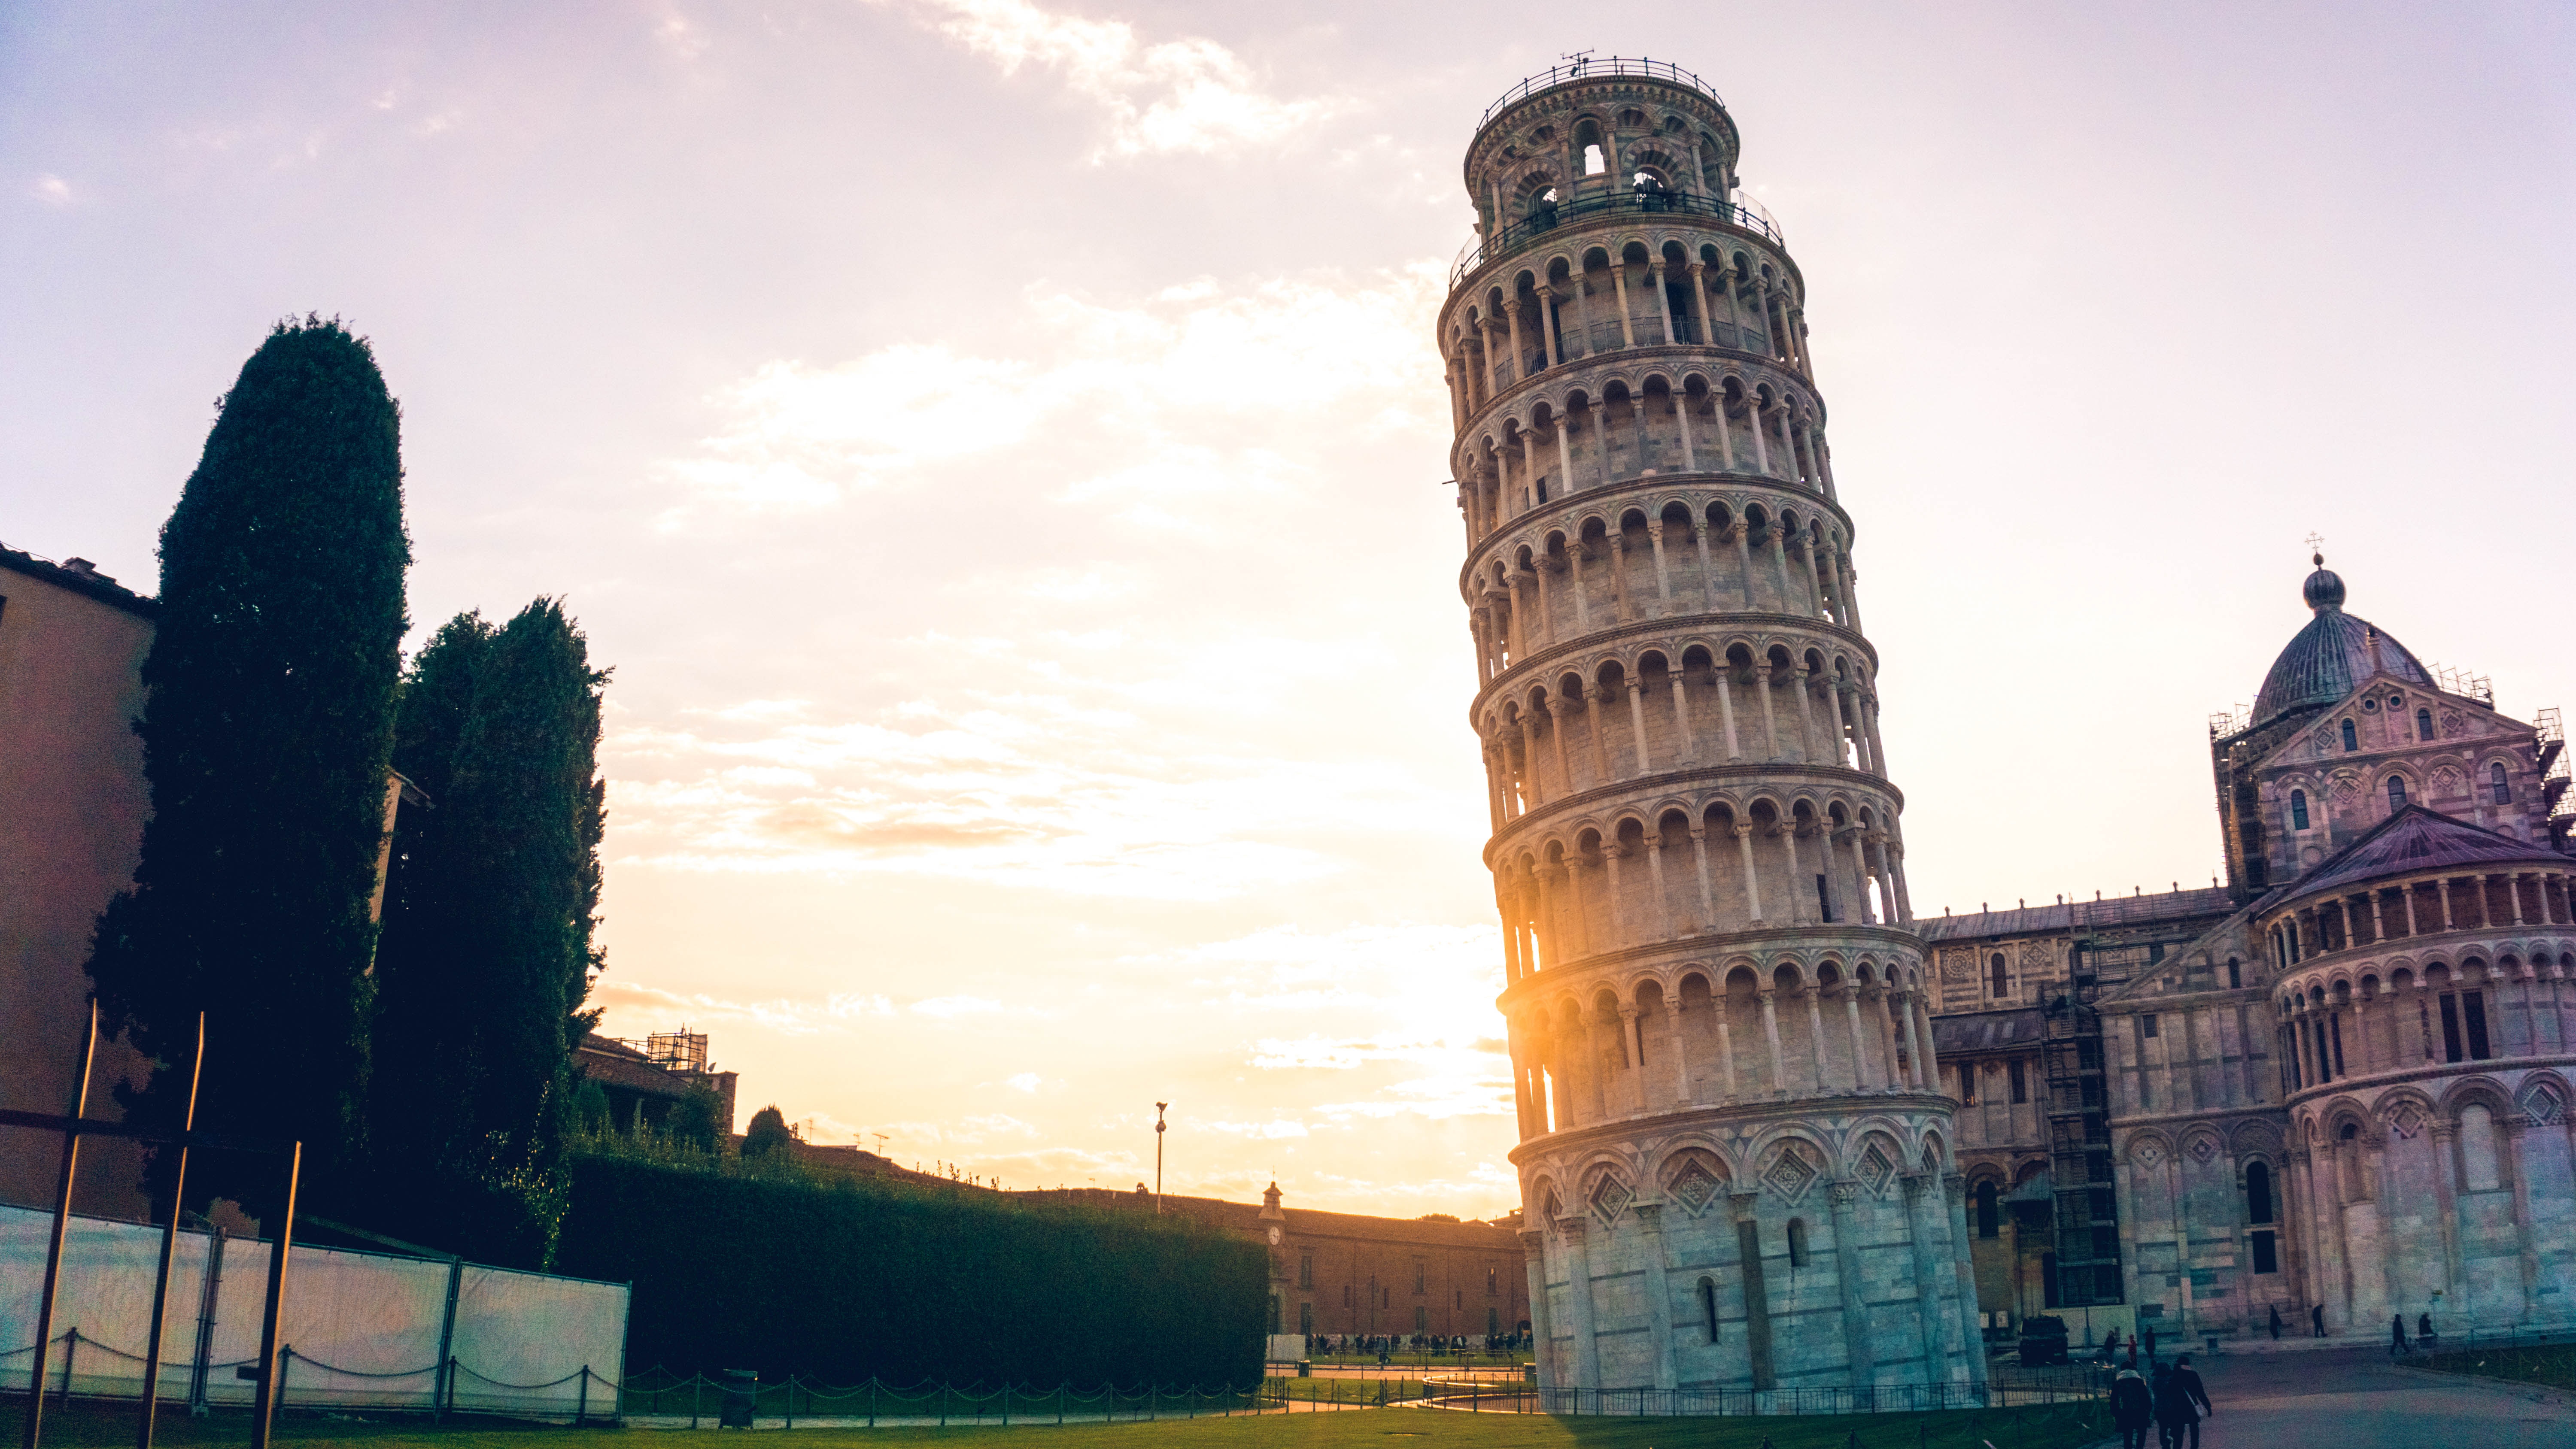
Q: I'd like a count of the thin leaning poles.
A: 3